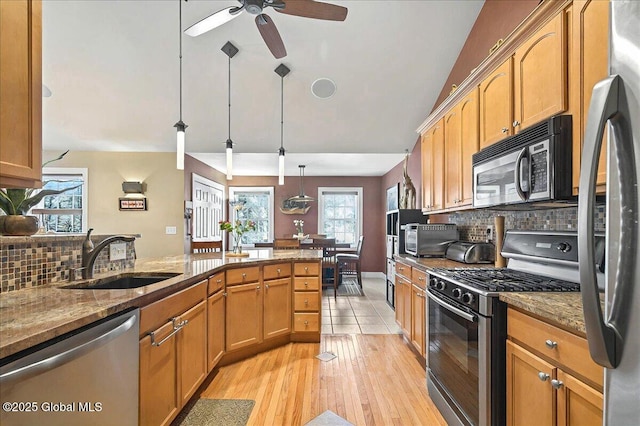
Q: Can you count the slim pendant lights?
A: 3